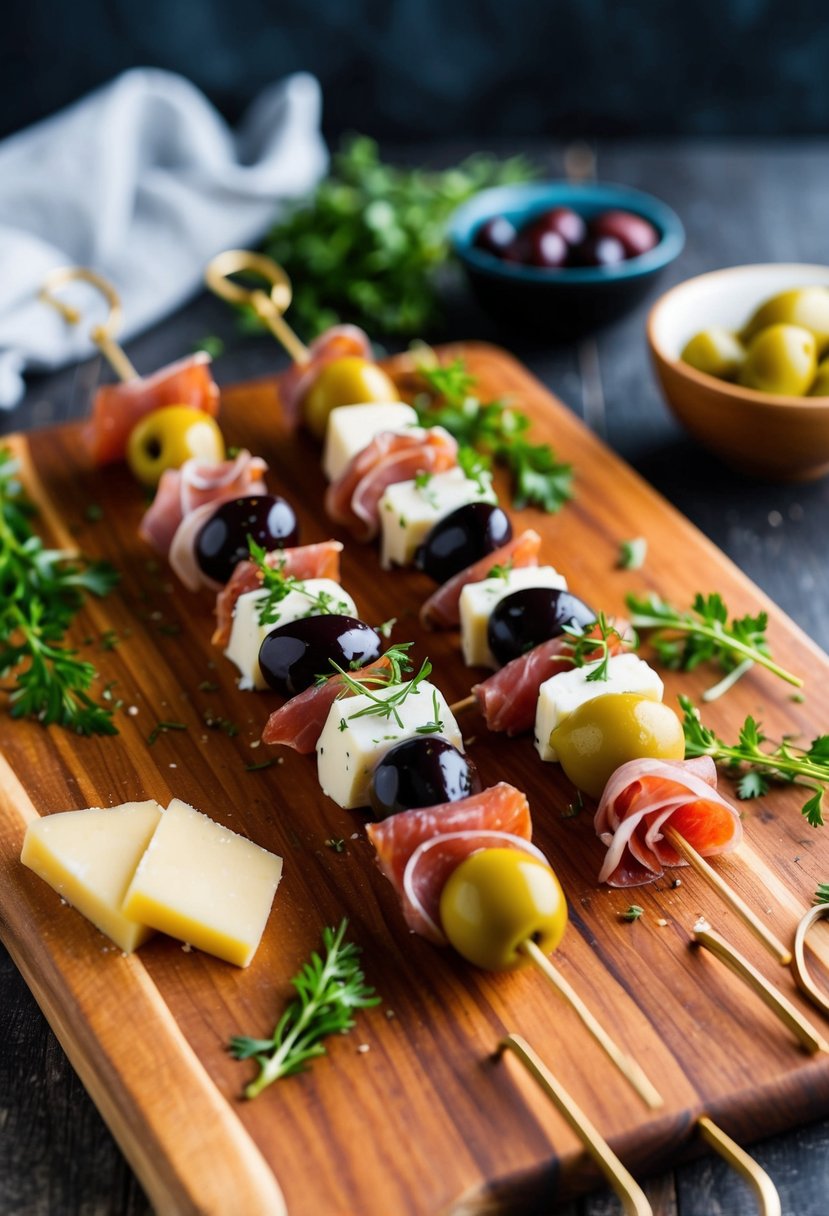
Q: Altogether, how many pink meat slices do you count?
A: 10